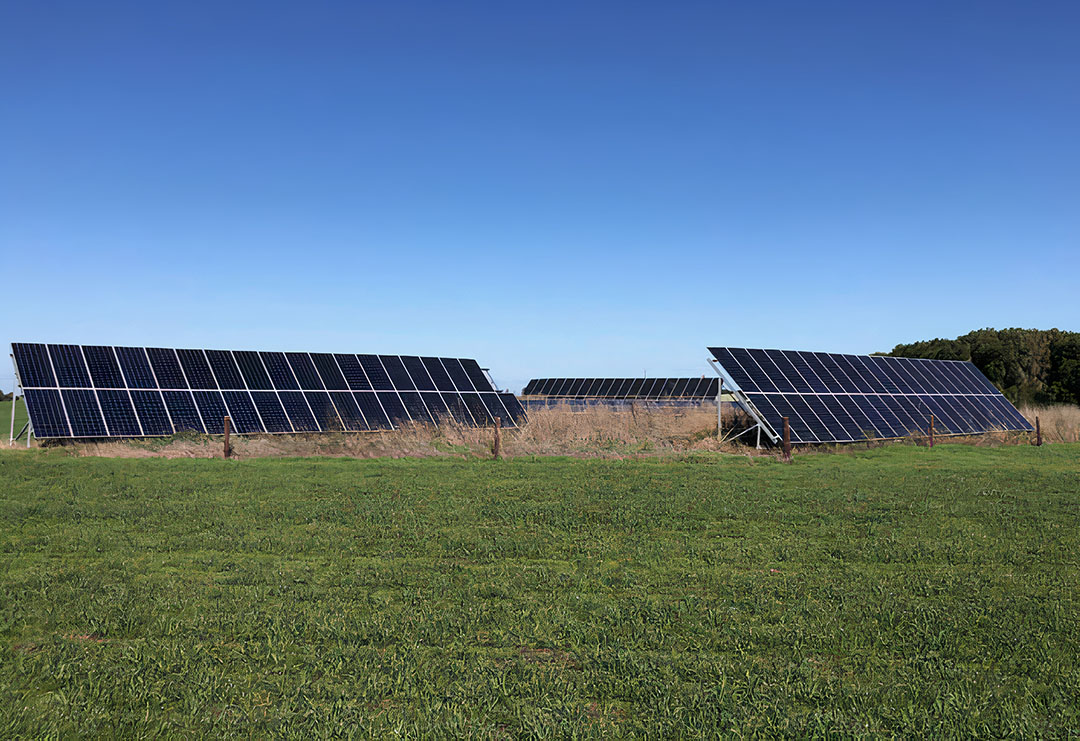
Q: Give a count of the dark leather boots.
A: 0